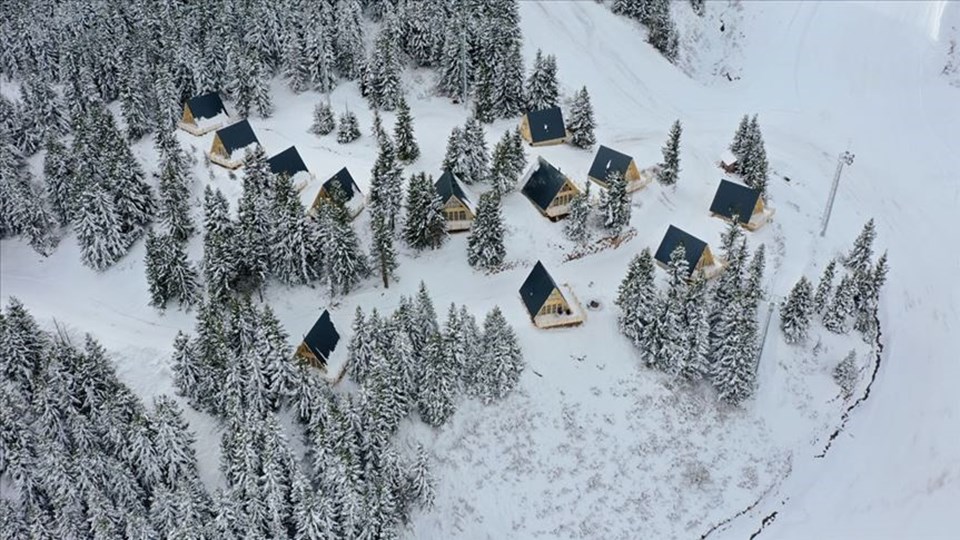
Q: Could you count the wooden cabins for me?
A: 12